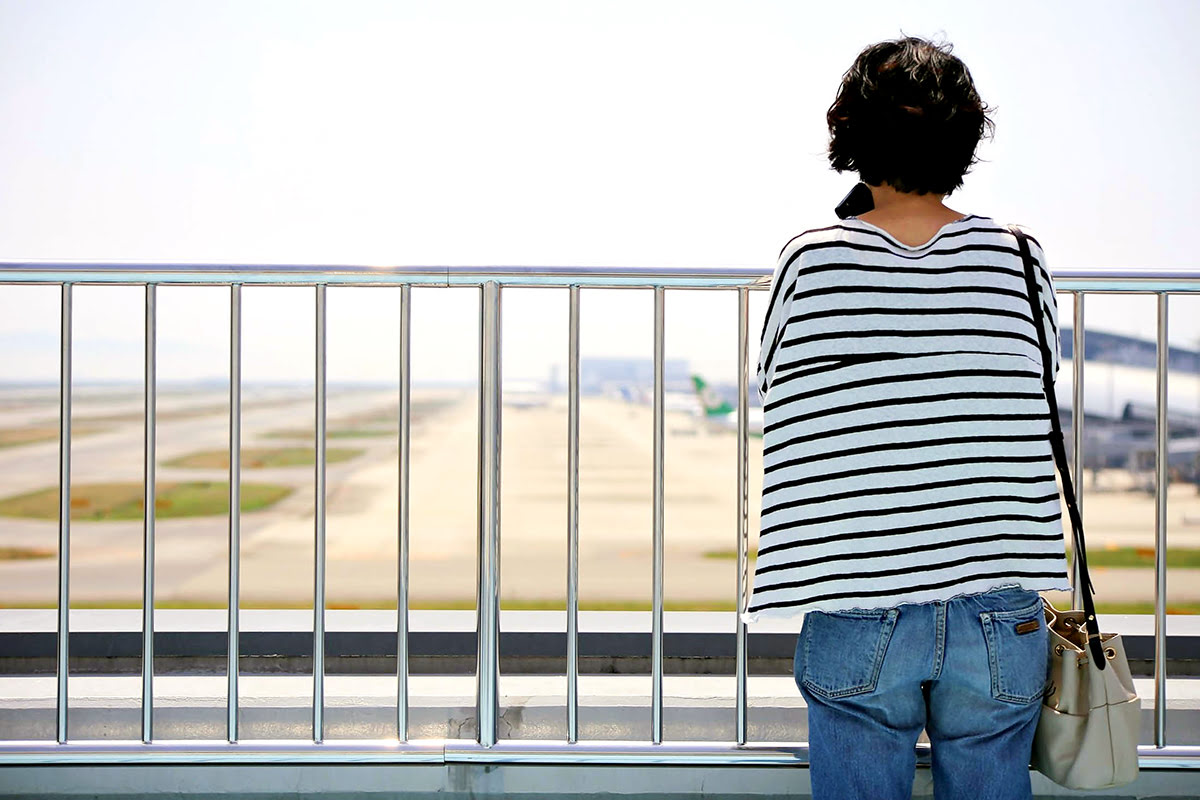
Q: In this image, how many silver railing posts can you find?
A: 11